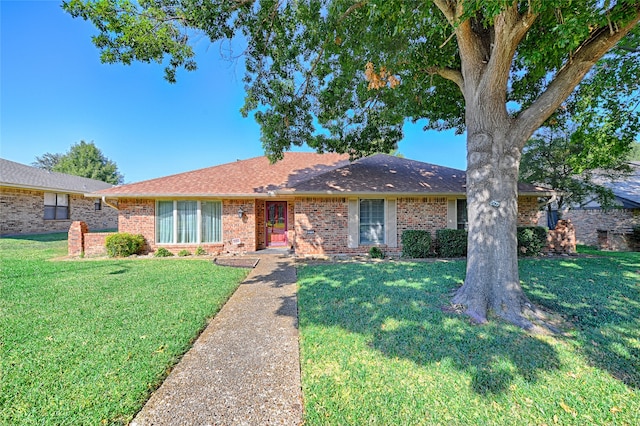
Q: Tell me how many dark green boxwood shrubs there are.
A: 3